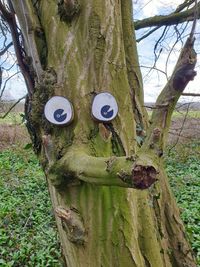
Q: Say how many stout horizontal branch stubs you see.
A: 1